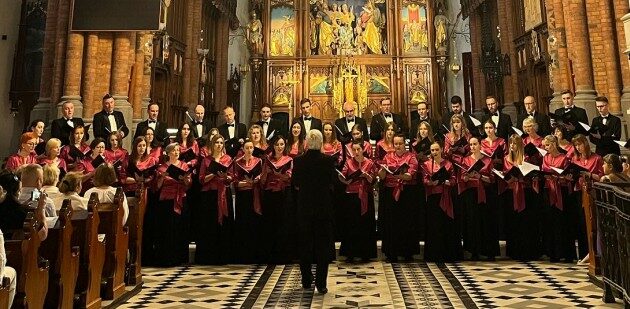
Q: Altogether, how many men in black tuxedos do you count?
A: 15